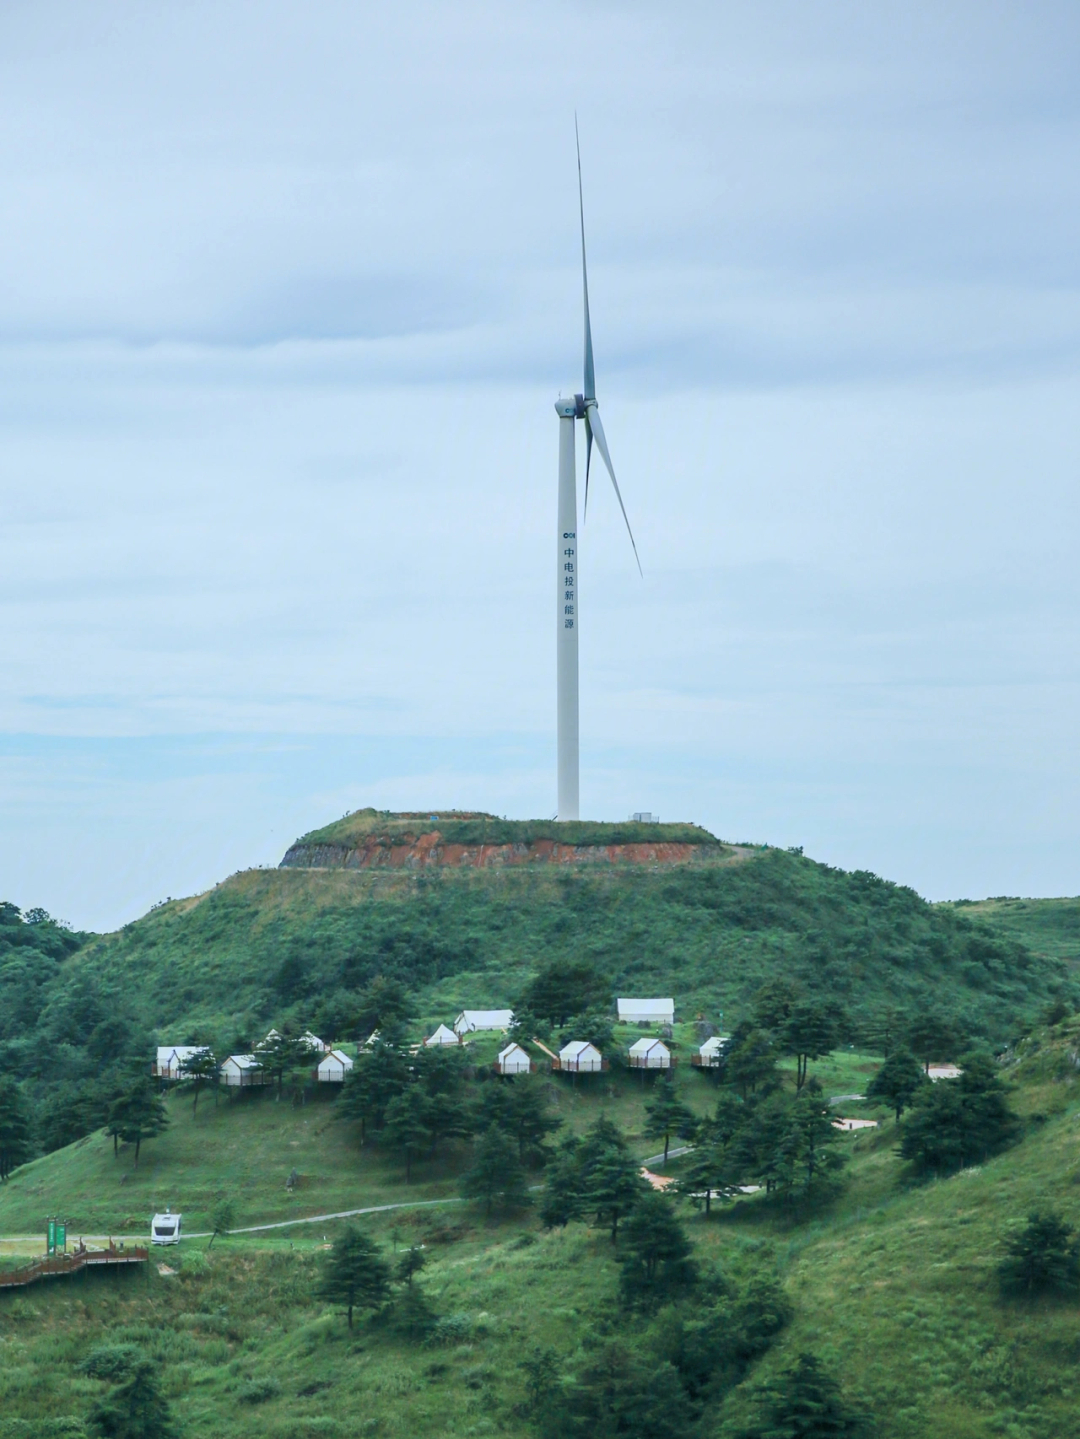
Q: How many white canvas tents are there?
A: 13